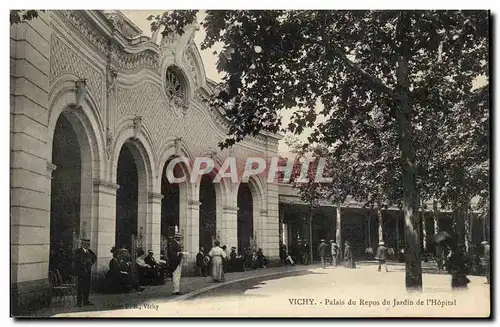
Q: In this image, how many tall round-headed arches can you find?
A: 5